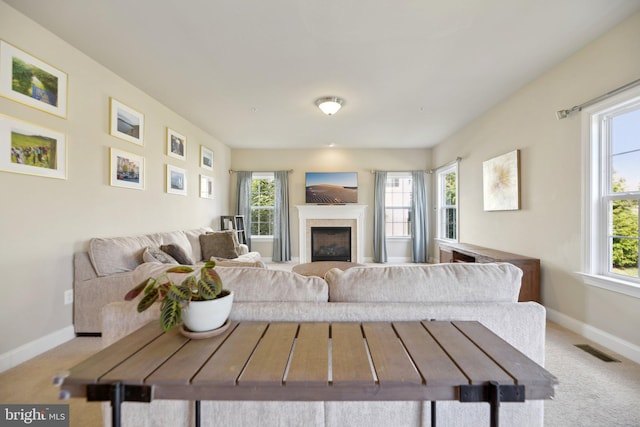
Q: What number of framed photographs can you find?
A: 8